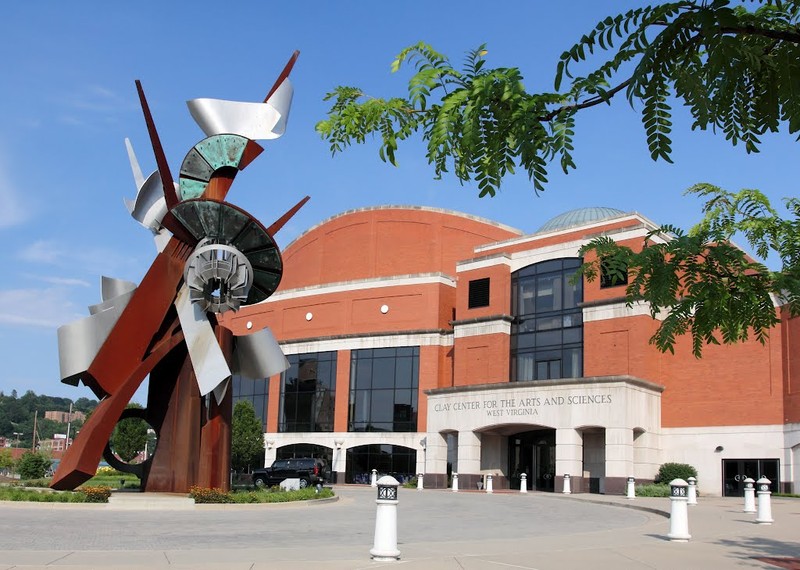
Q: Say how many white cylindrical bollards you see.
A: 12